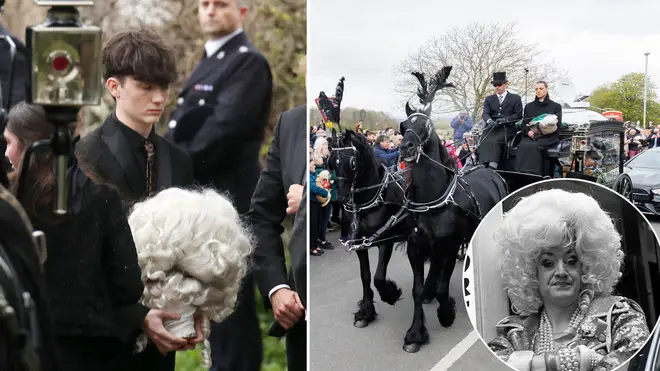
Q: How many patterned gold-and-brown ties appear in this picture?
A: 1